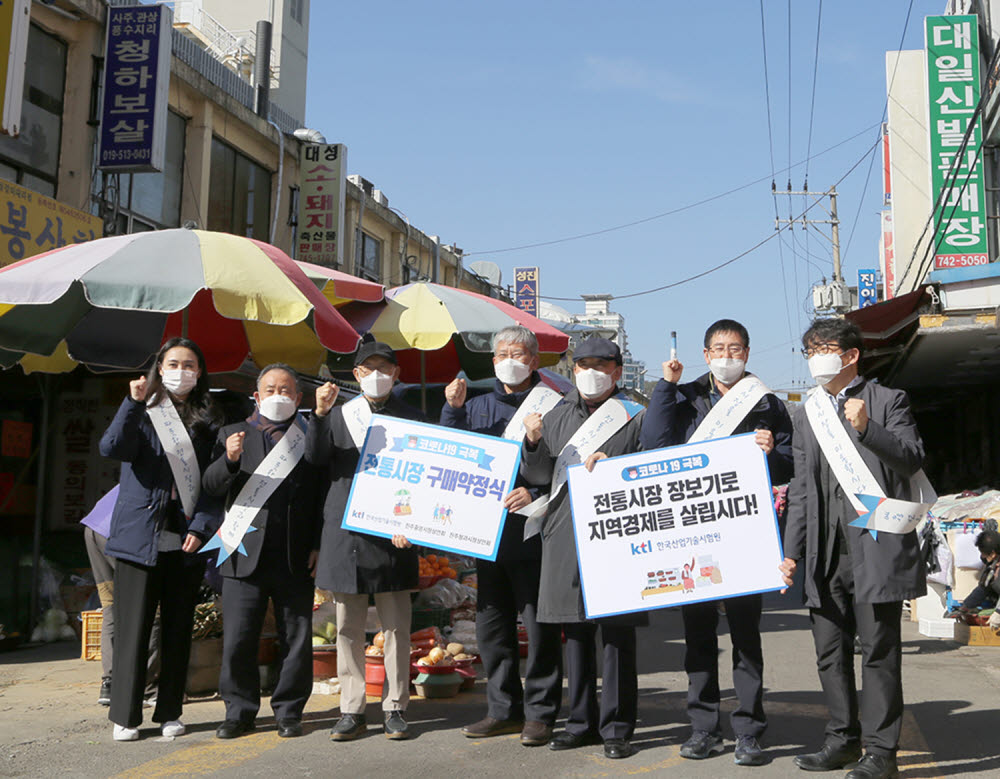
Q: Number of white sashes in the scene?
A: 7